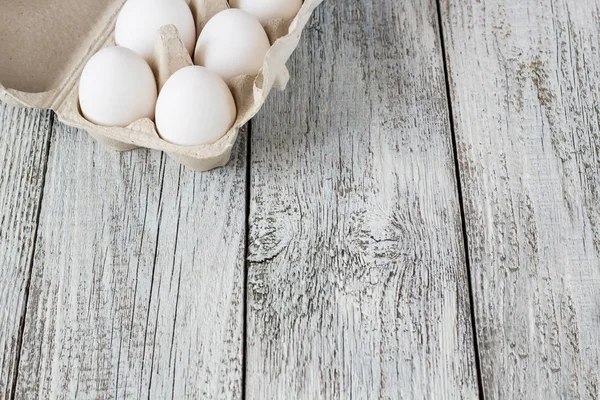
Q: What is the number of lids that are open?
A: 1